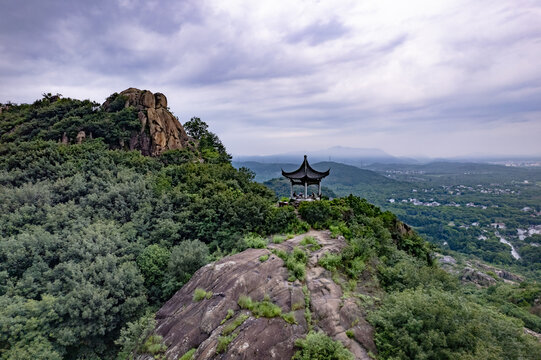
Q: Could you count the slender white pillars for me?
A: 3